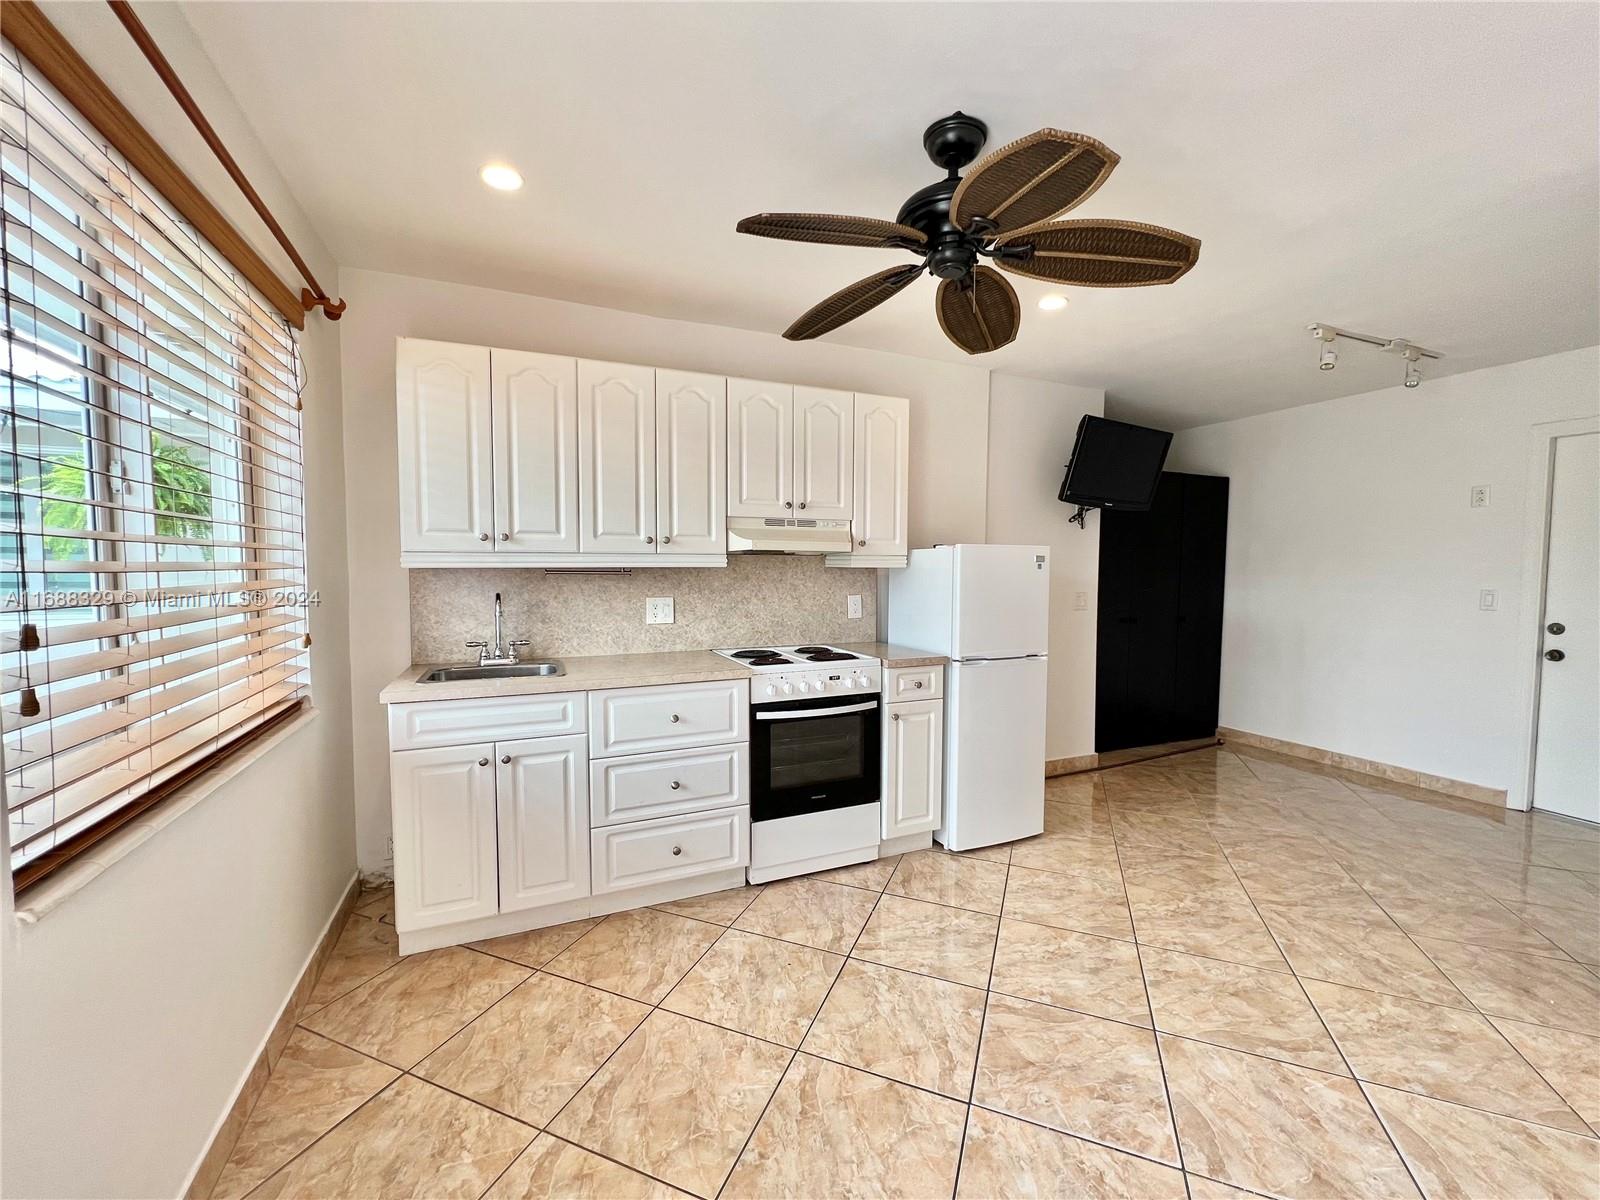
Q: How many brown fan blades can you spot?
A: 5